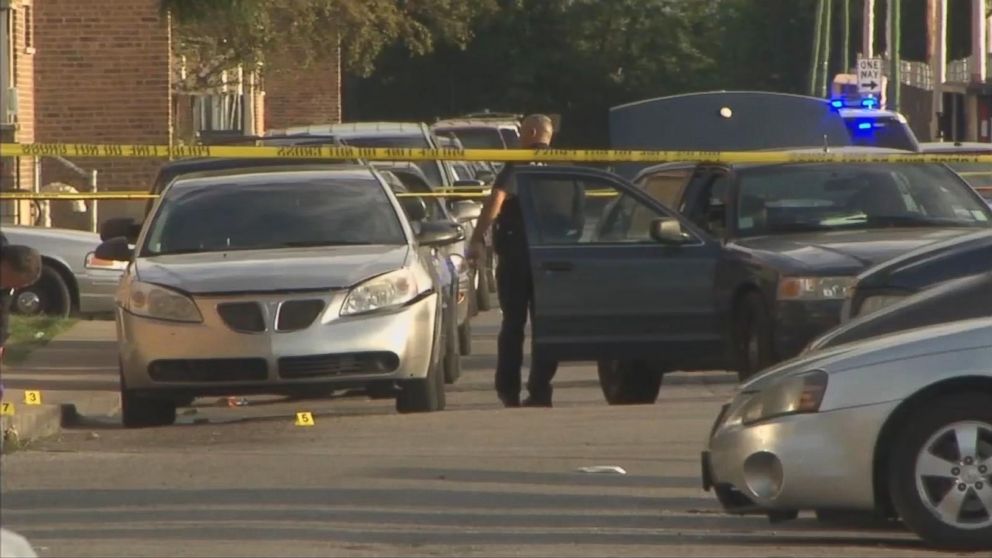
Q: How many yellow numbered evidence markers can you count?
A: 3